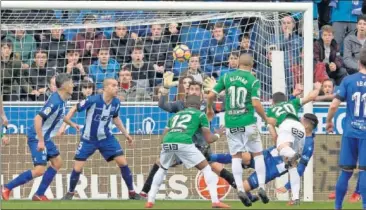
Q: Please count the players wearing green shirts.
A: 3